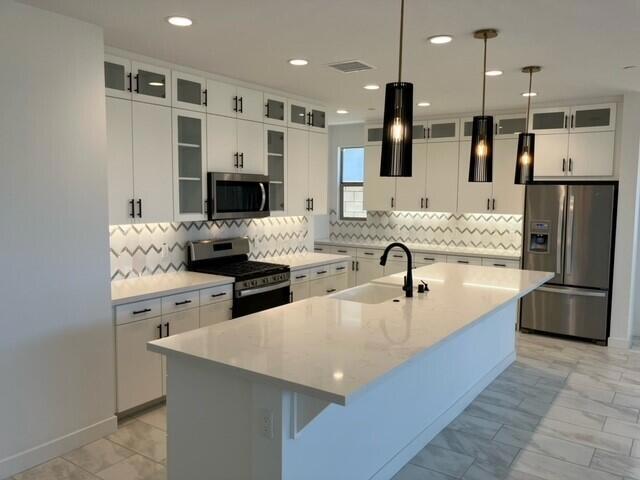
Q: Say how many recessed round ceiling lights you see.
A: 8